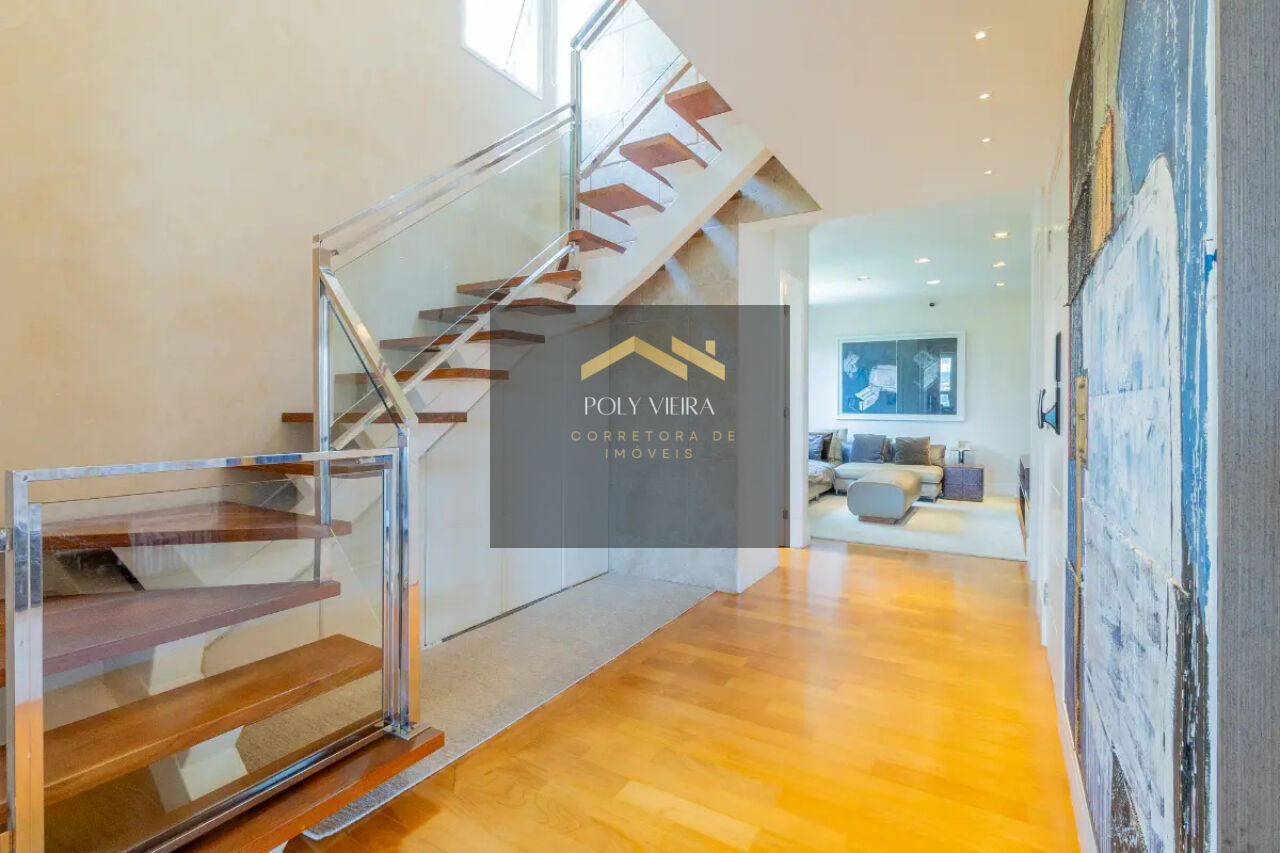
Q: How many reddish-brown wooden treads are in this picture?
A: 14